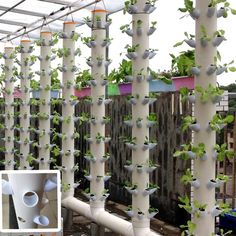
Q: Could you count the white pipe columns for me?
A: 7